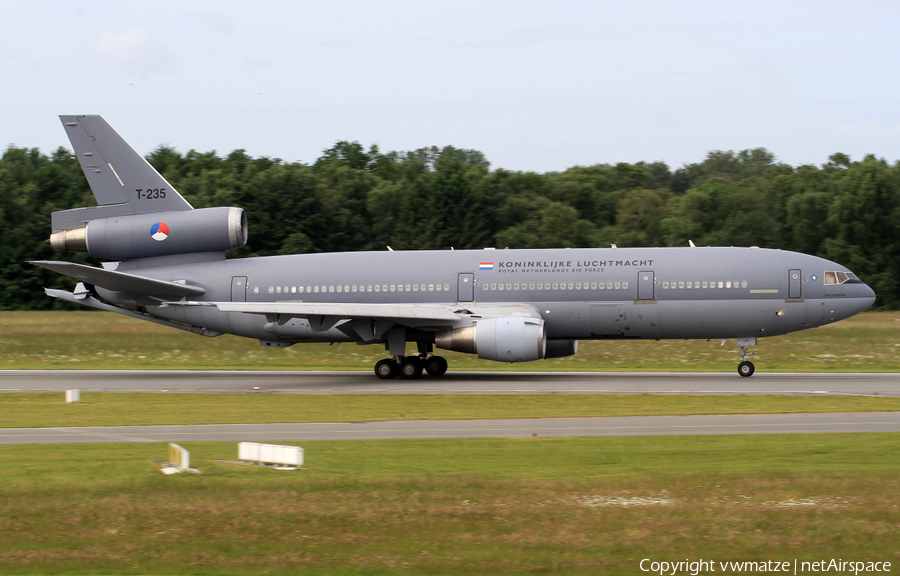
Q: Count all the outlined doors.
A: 4